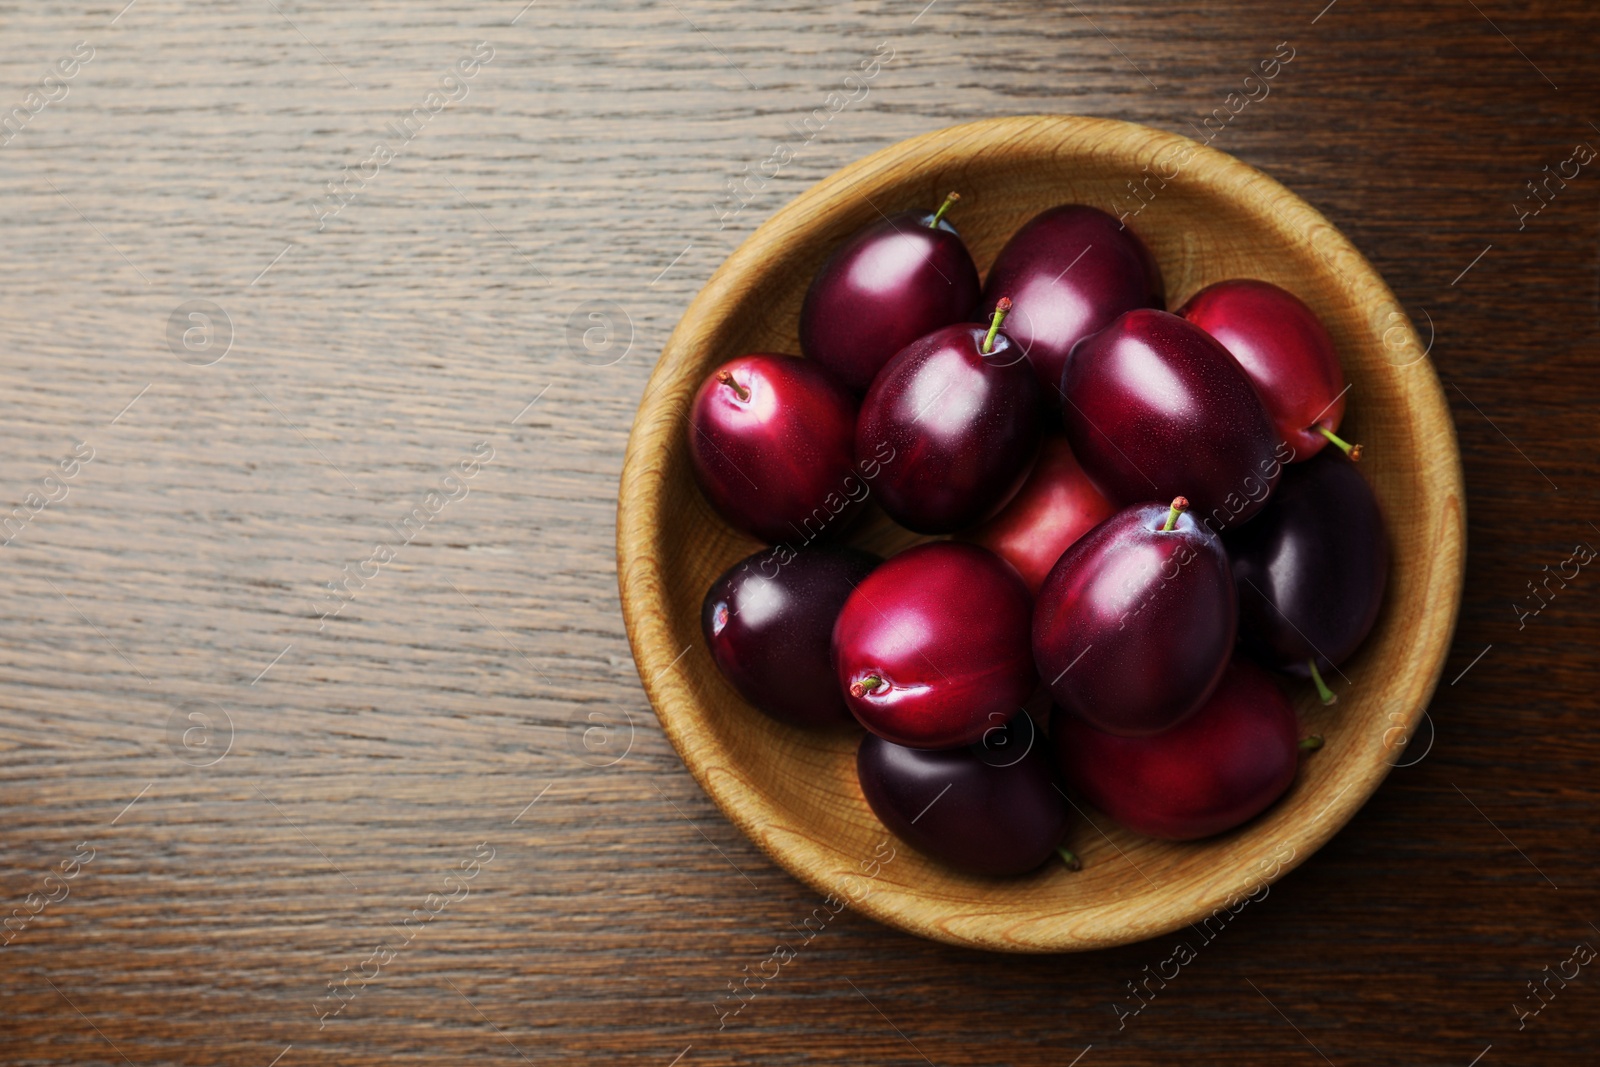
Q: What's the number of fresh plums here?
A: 13